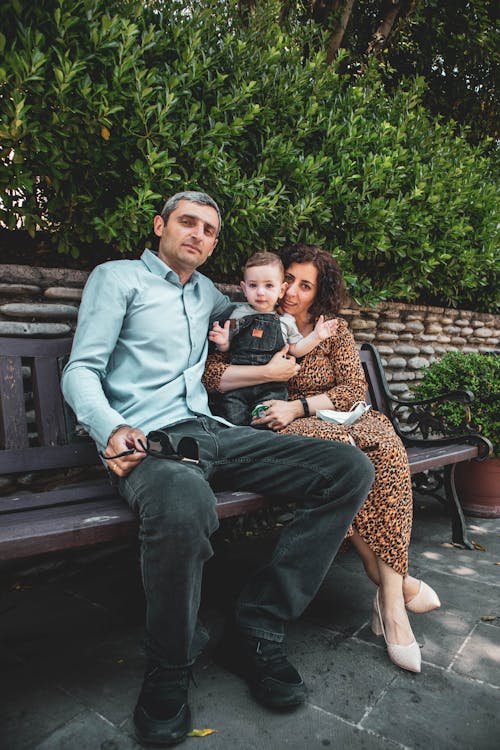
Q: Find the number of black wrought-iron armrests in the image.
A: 1